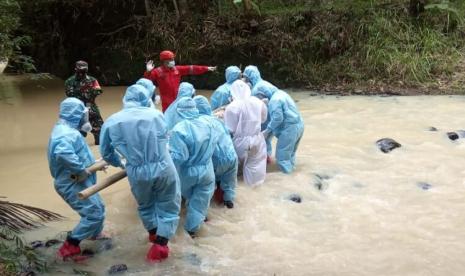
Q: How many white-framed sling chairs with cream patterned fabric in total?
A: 0